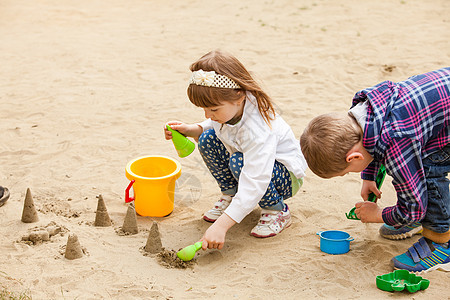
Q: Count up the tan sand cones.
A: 5